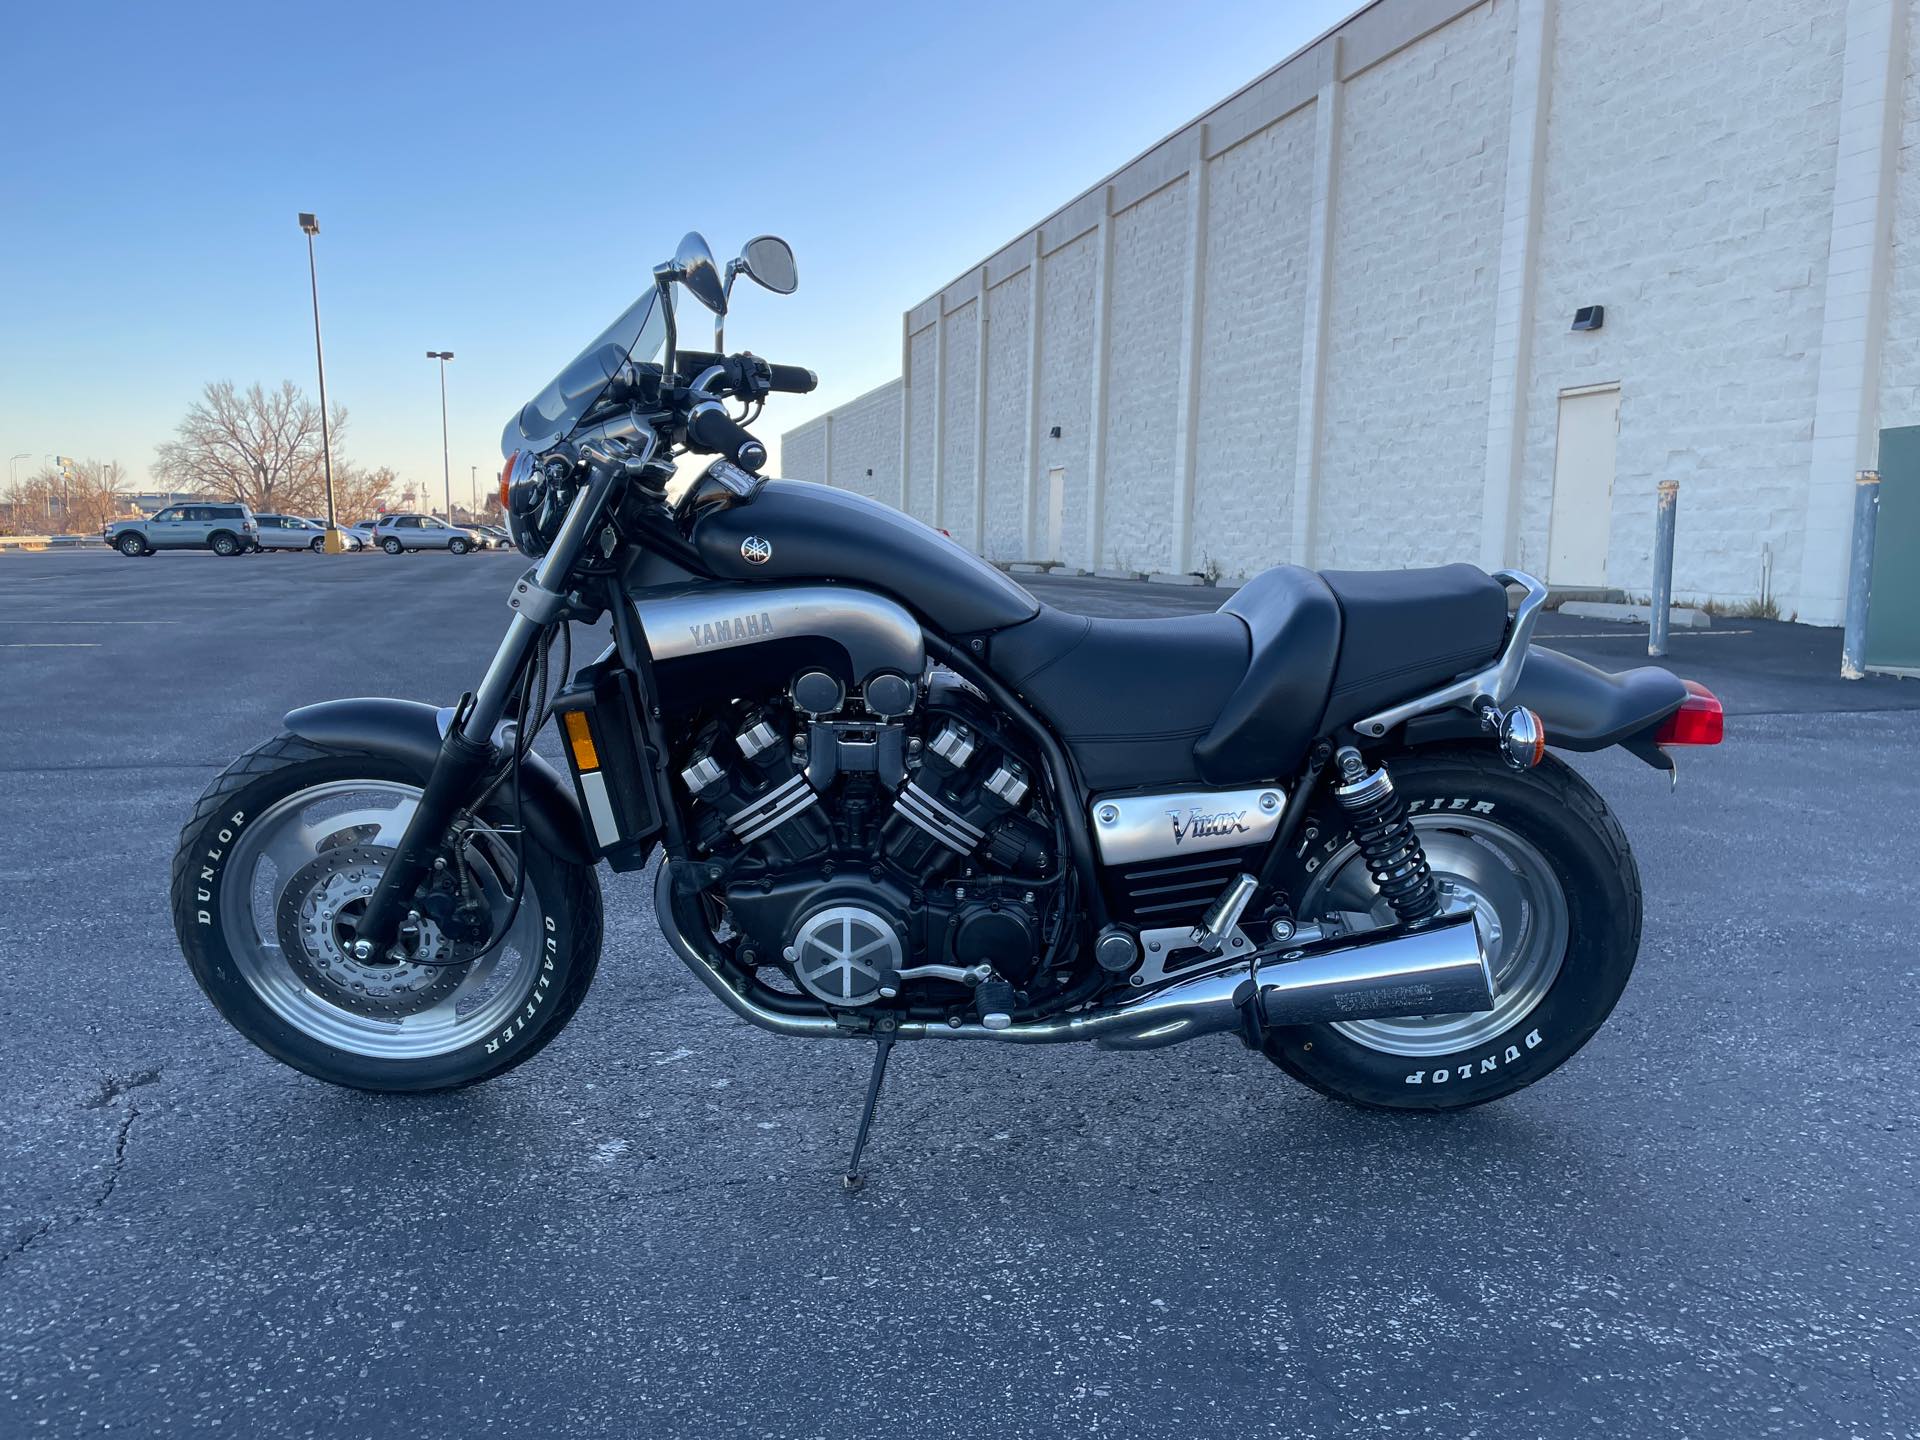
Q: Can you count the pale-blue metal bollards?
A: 2